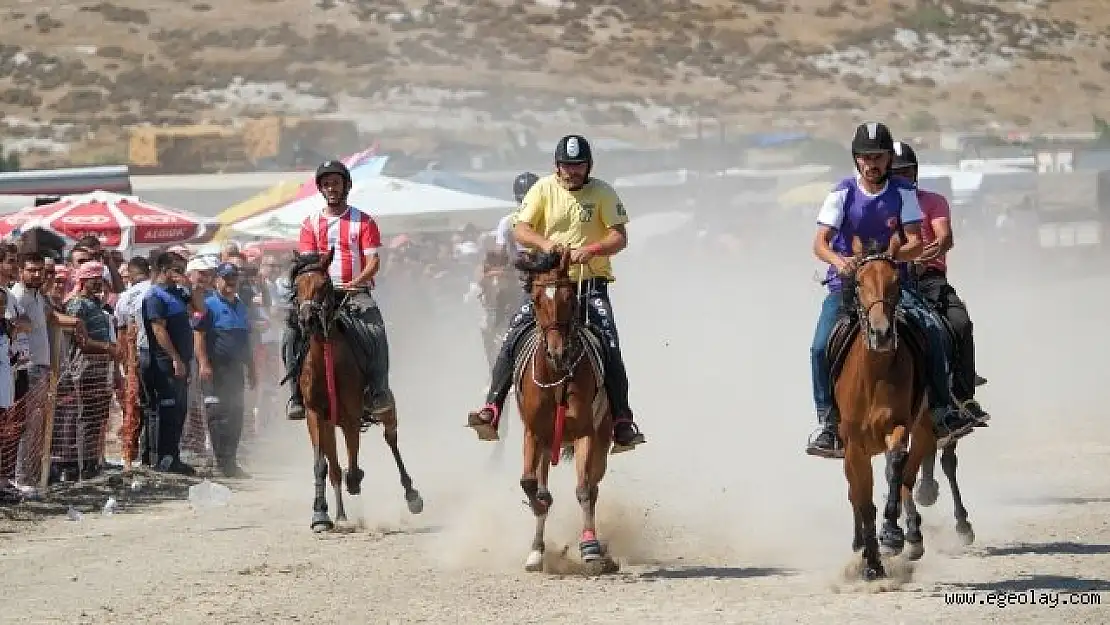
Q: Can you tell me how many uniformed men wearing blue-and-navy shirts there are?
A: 2